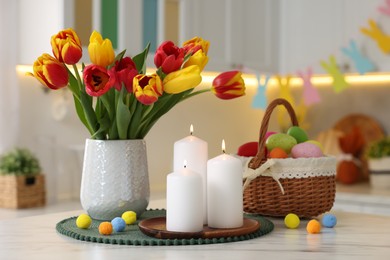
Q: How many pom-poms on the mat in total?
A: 4